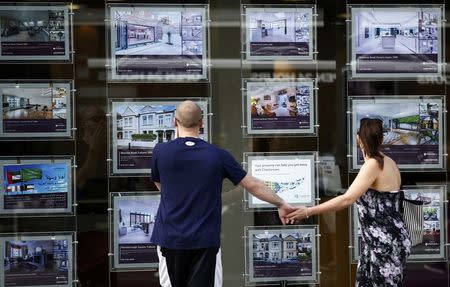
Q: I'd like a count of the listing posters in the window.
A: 14